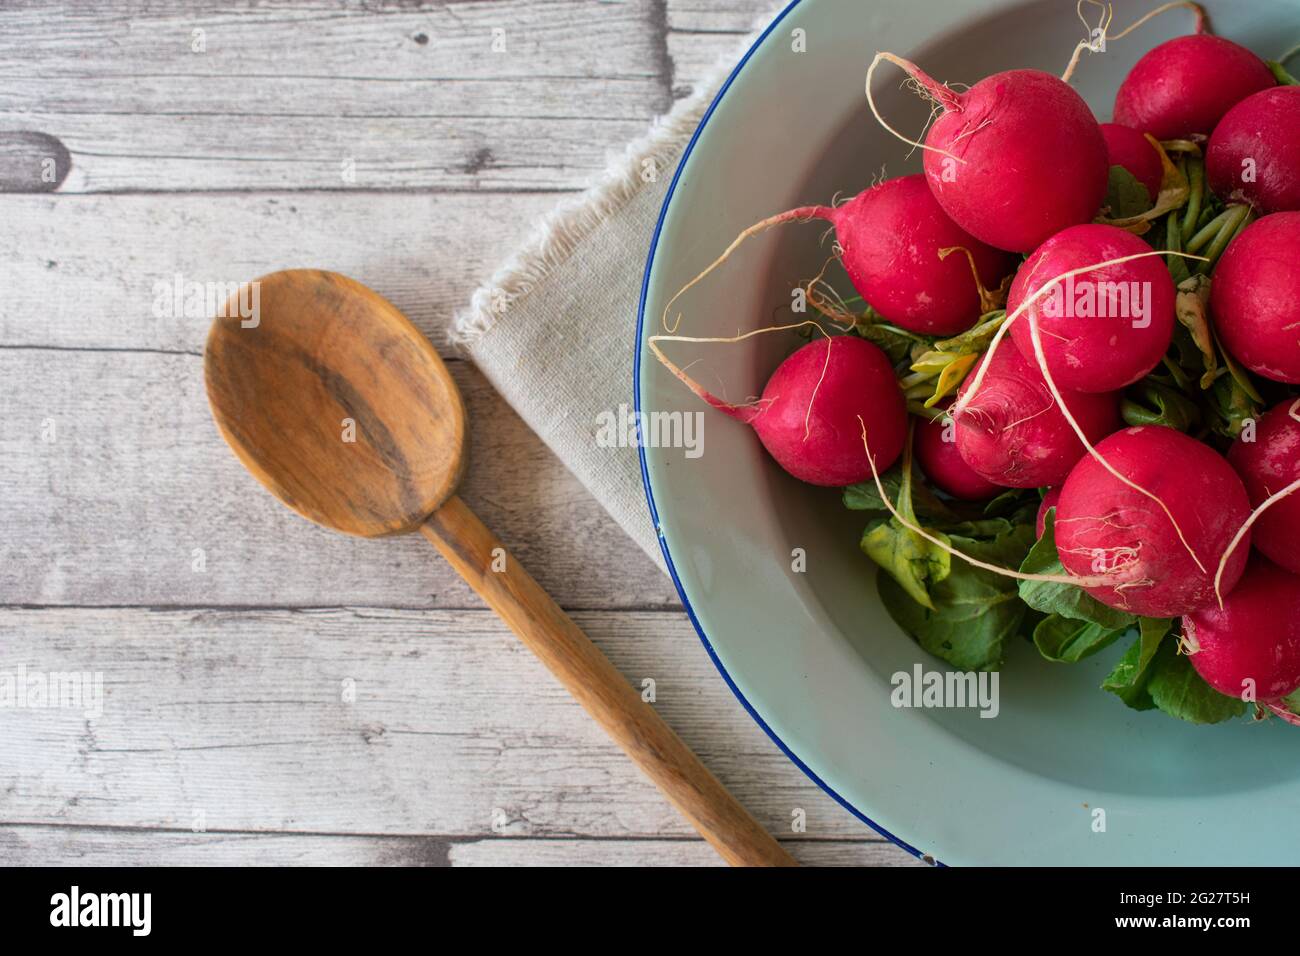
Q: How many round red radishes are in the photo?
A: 14